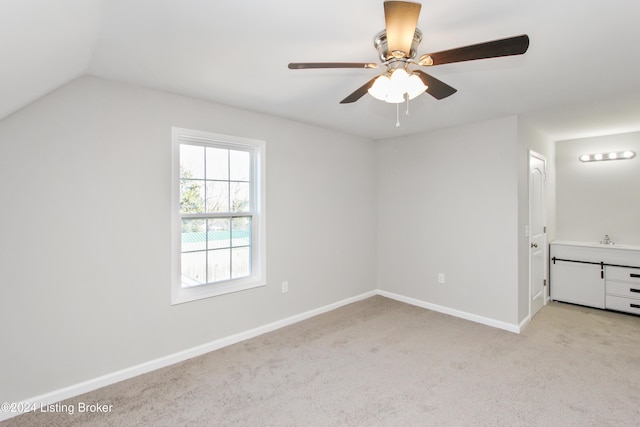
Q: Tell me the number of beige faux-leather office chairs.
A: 0